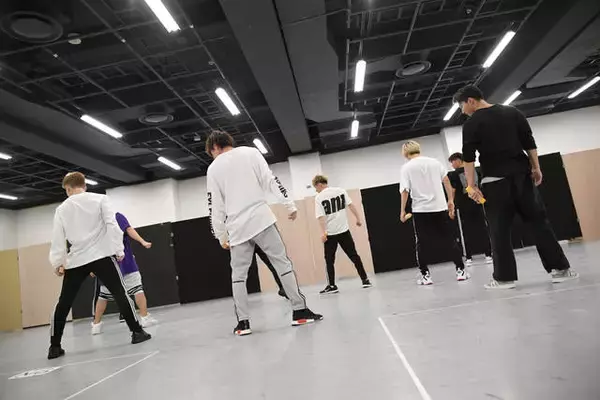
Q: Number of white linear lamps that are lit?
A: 14